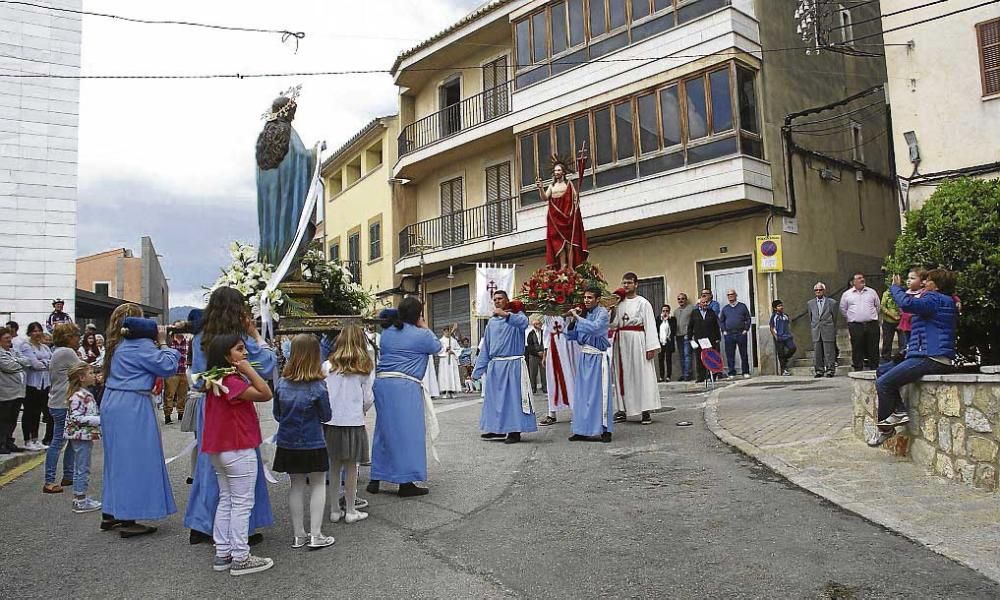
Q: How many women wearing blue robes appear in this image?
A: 3